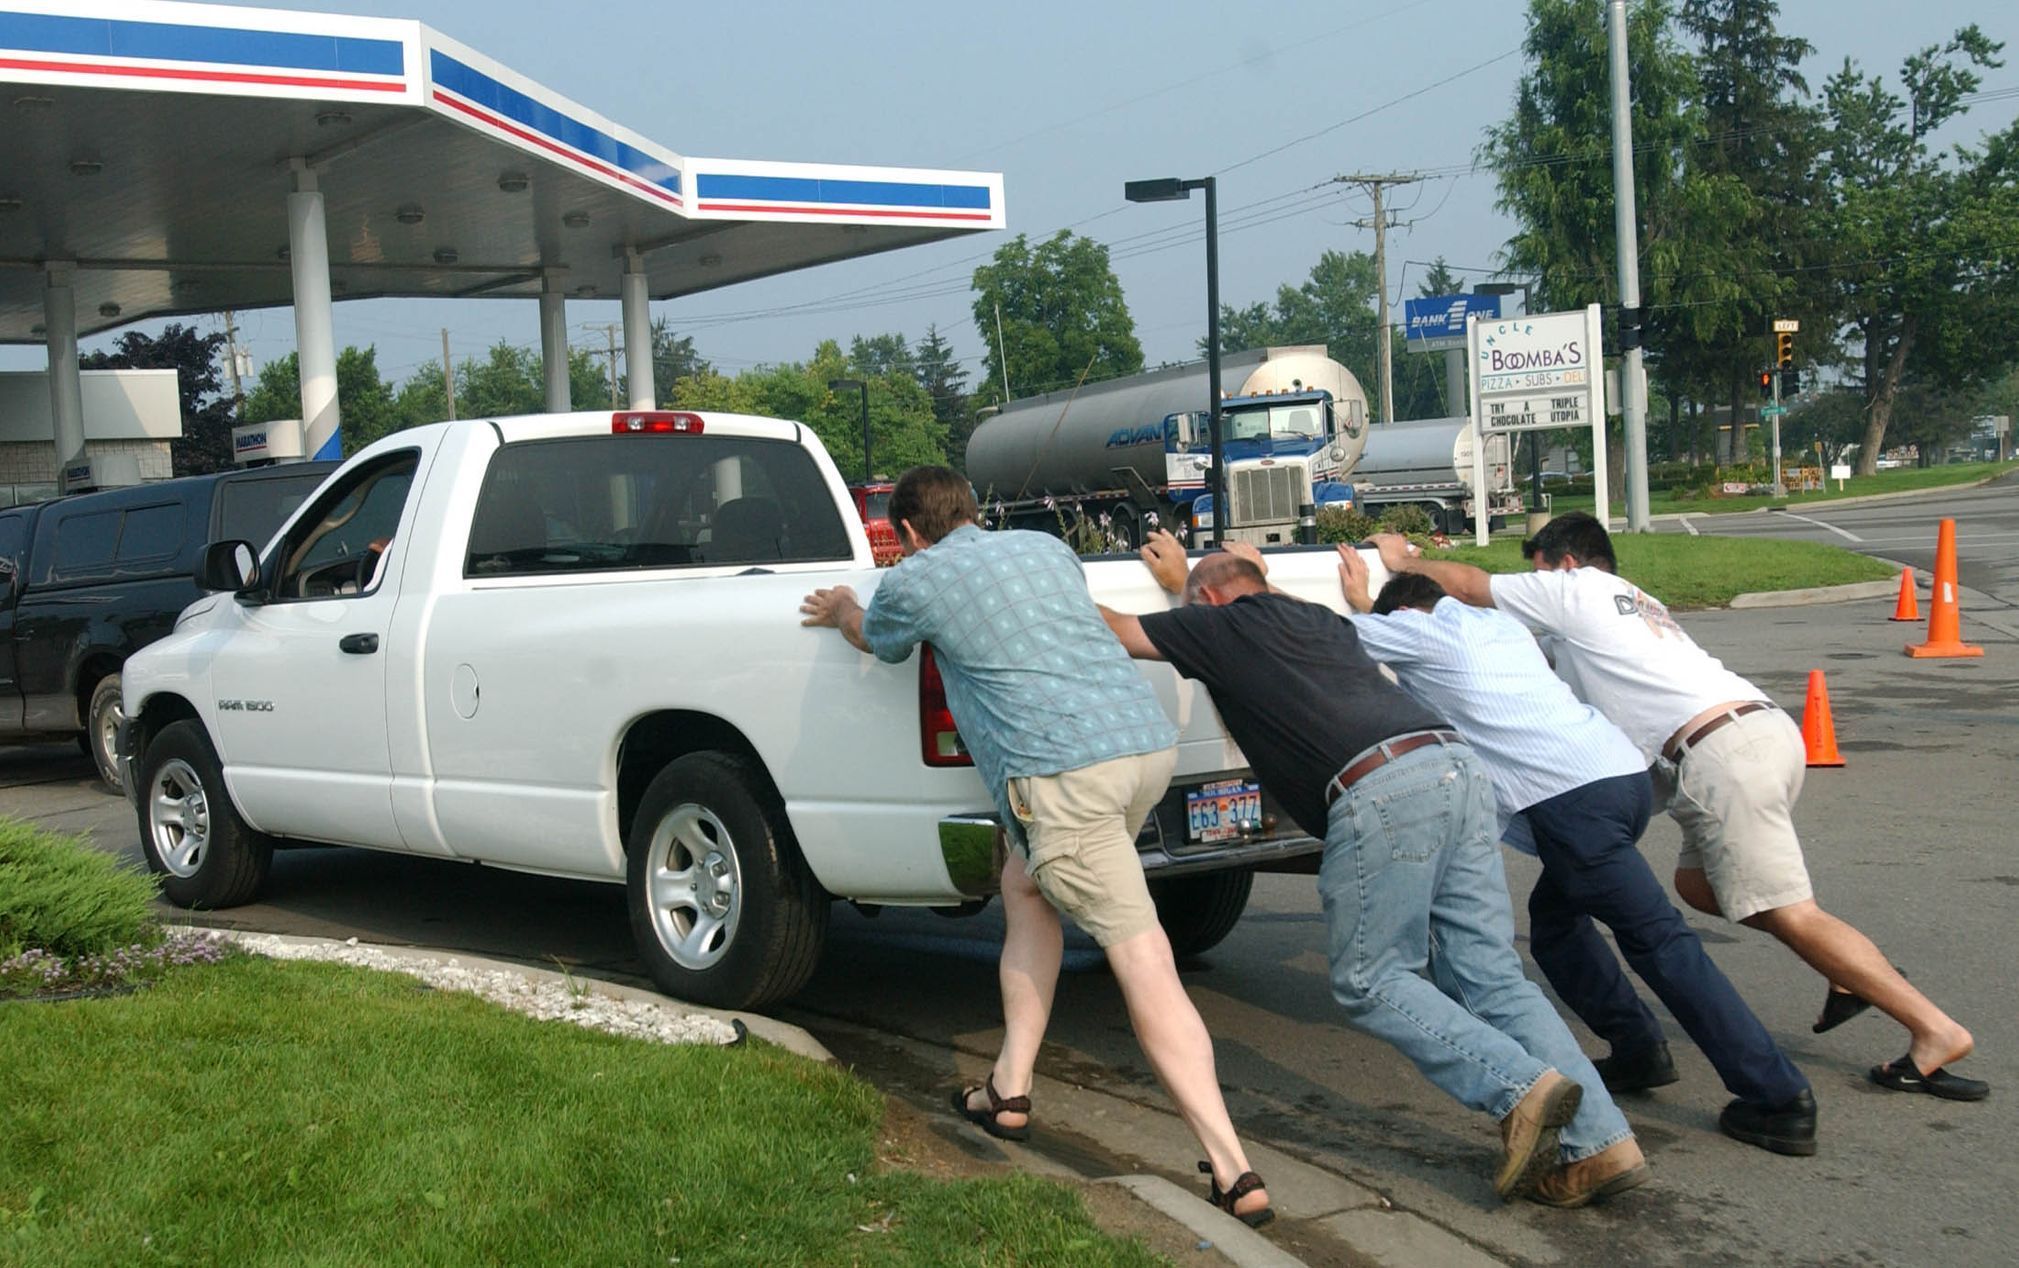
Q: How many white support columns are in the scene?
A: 4